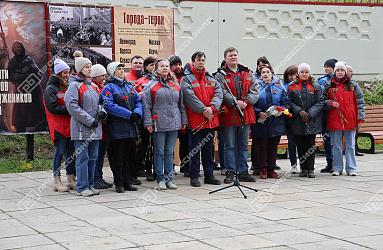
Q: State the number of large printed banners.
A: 3